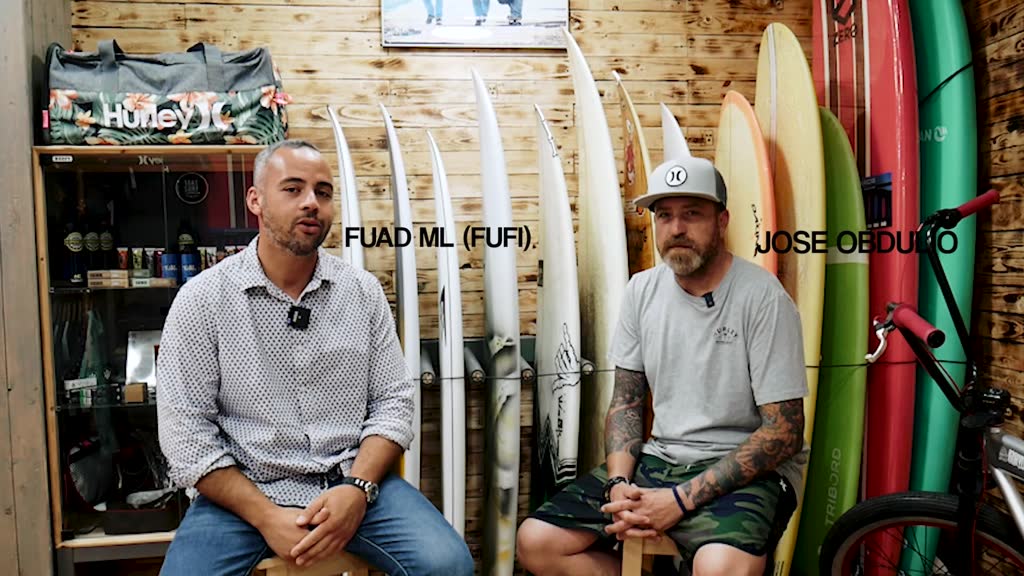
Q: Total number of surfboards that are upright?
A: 13